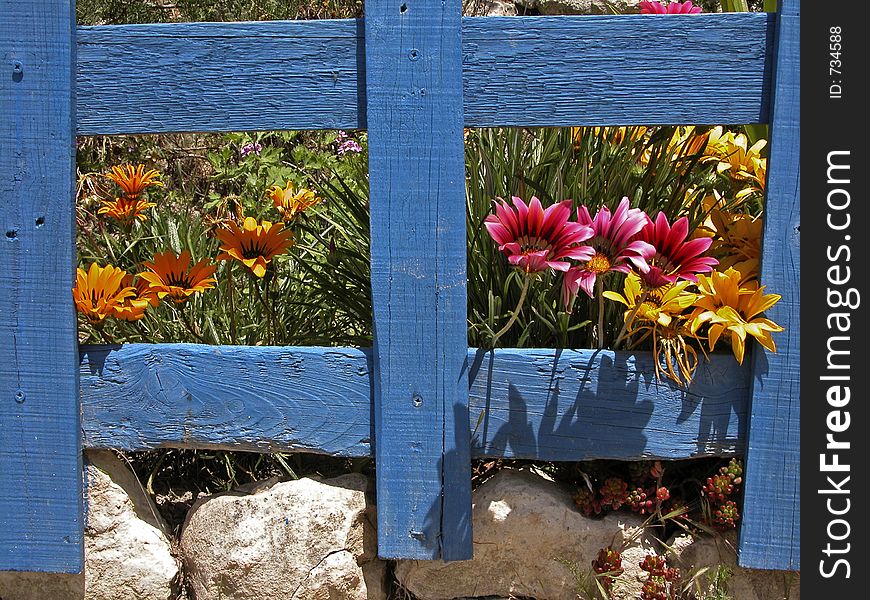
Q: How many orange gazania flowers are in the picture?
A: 7